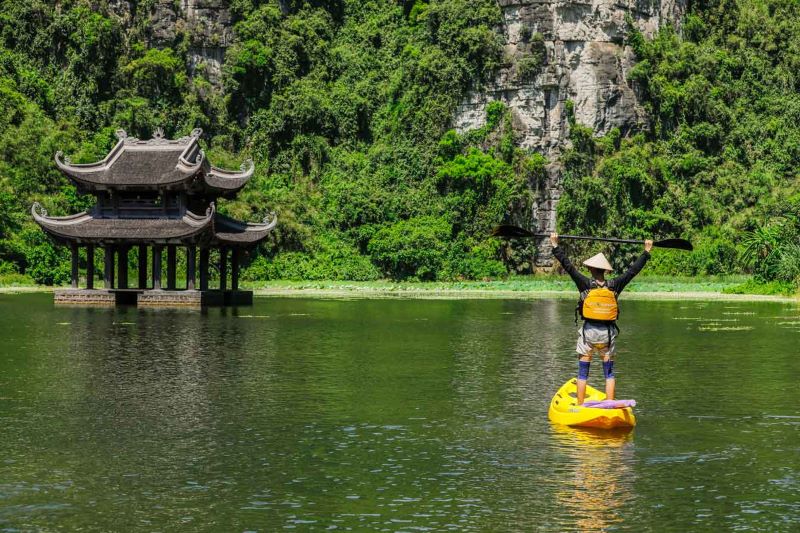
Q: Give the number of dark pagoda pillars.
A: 11